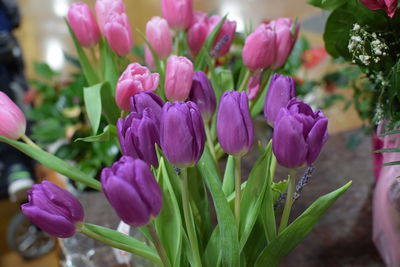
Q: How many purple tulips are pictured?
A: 9